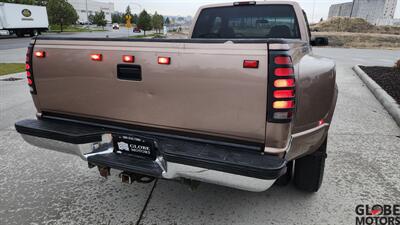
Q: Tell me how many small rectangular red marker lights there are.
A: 5